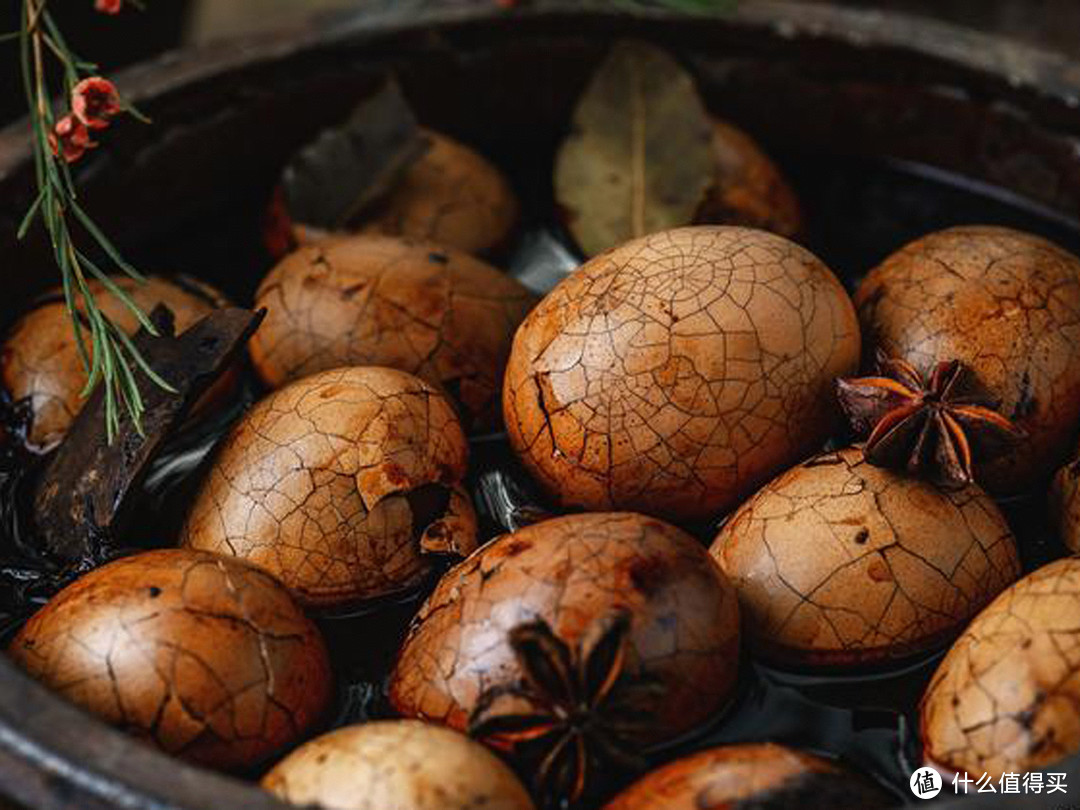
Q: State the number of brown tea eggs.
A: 14